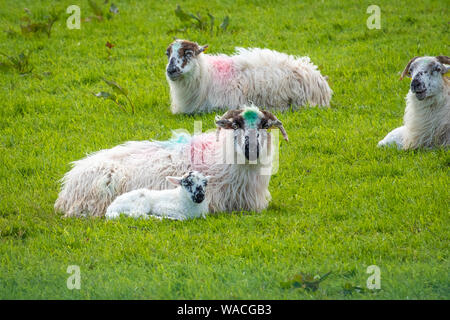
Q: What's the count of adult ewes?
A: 3